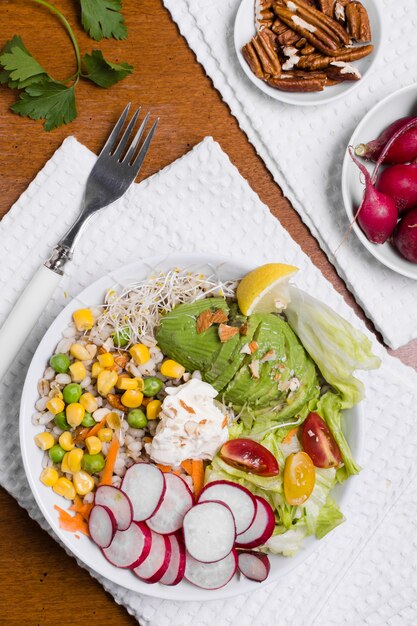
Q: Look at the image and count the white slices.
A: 12